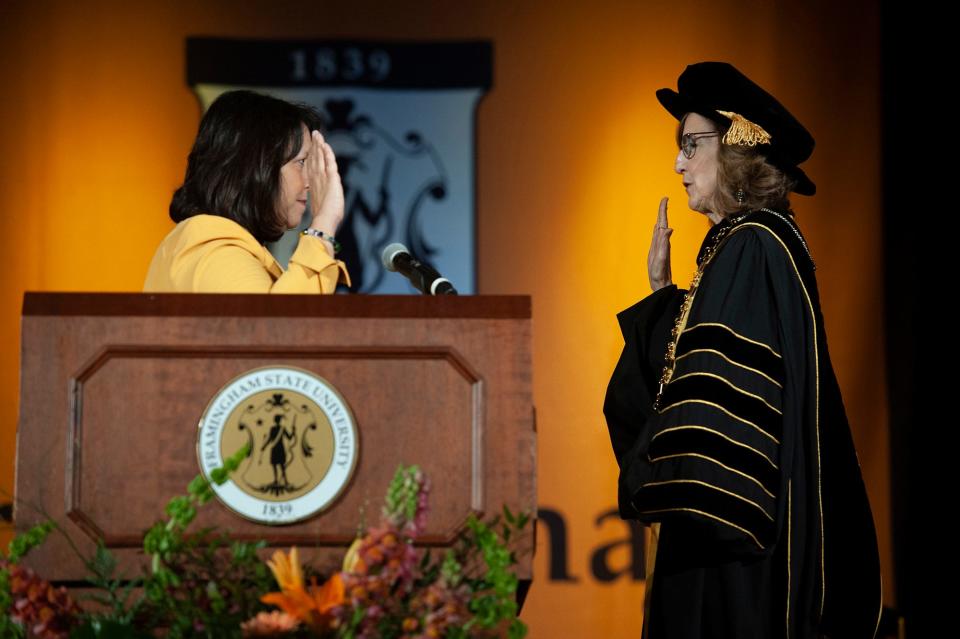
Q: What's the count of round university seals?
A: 1